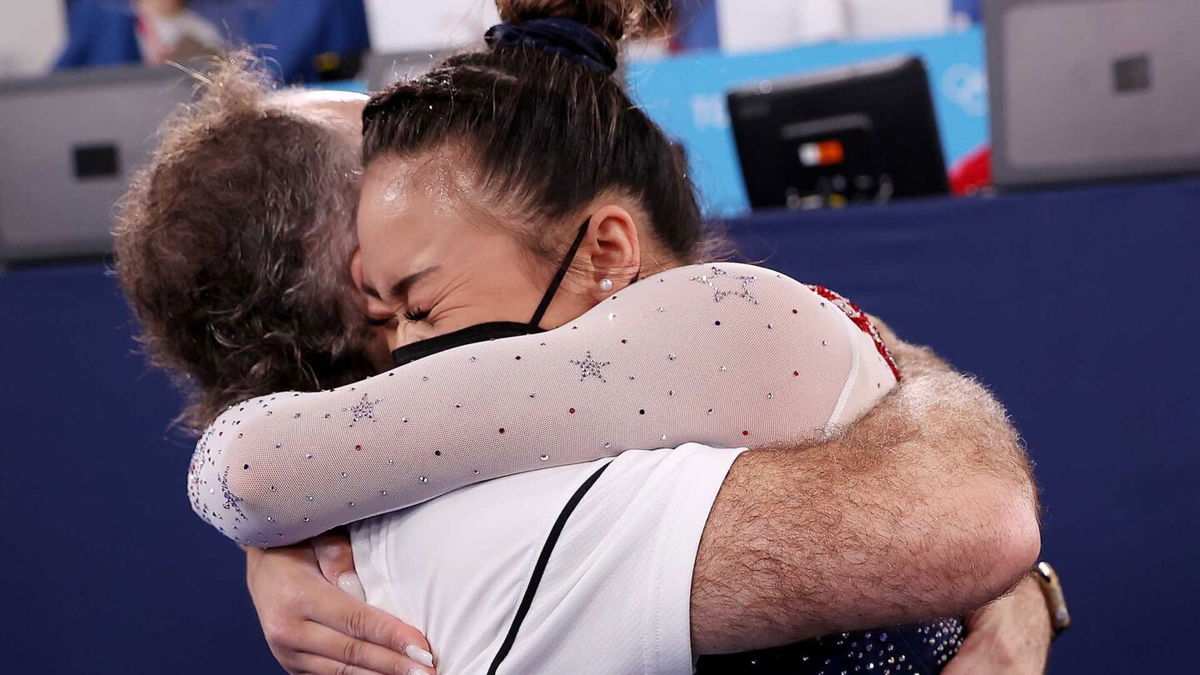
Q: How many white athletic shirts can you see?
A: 1